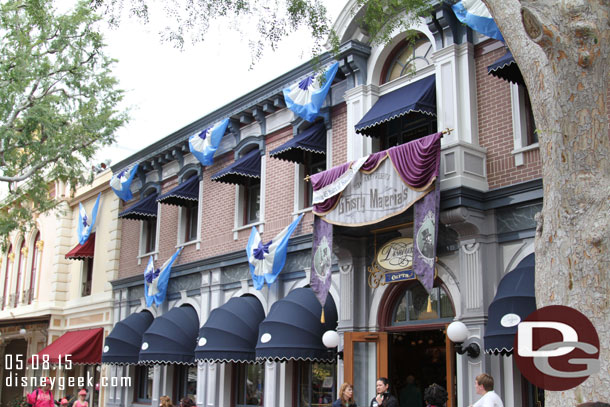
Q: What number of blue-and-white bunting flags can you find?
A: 7